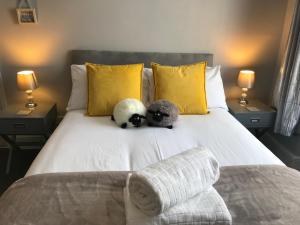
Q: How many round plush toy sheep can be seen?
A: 2